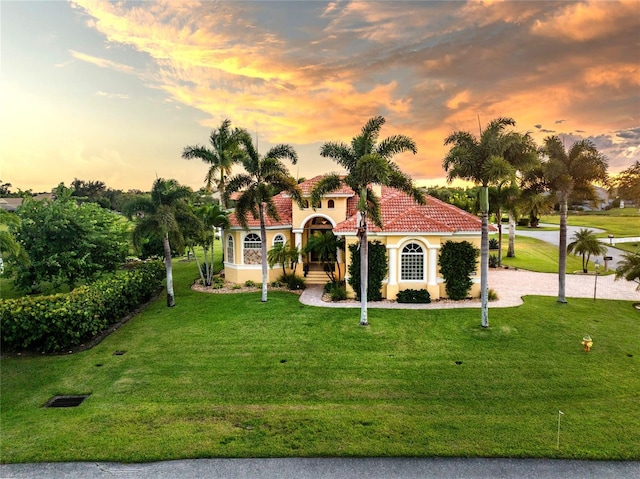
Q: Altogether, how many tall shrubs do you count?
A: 2